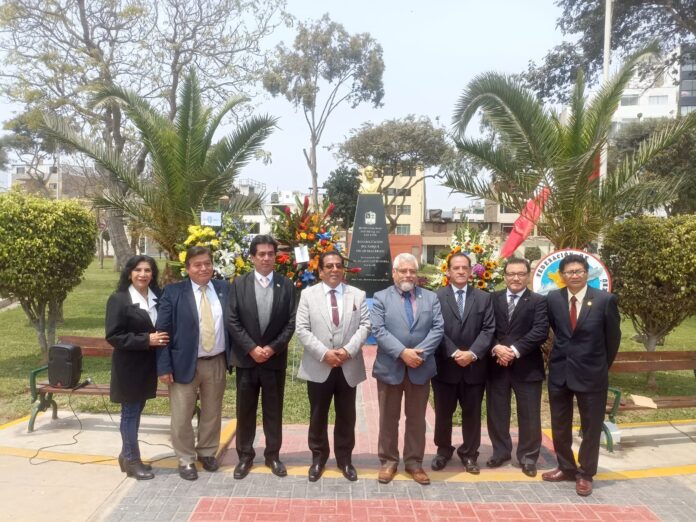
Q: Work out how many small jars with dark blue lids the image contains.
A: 0